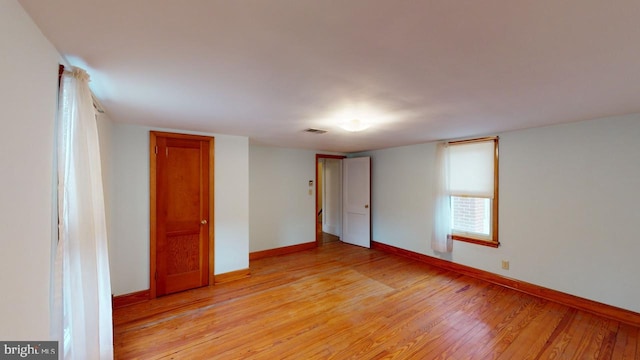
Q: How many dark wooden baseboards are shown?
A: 4